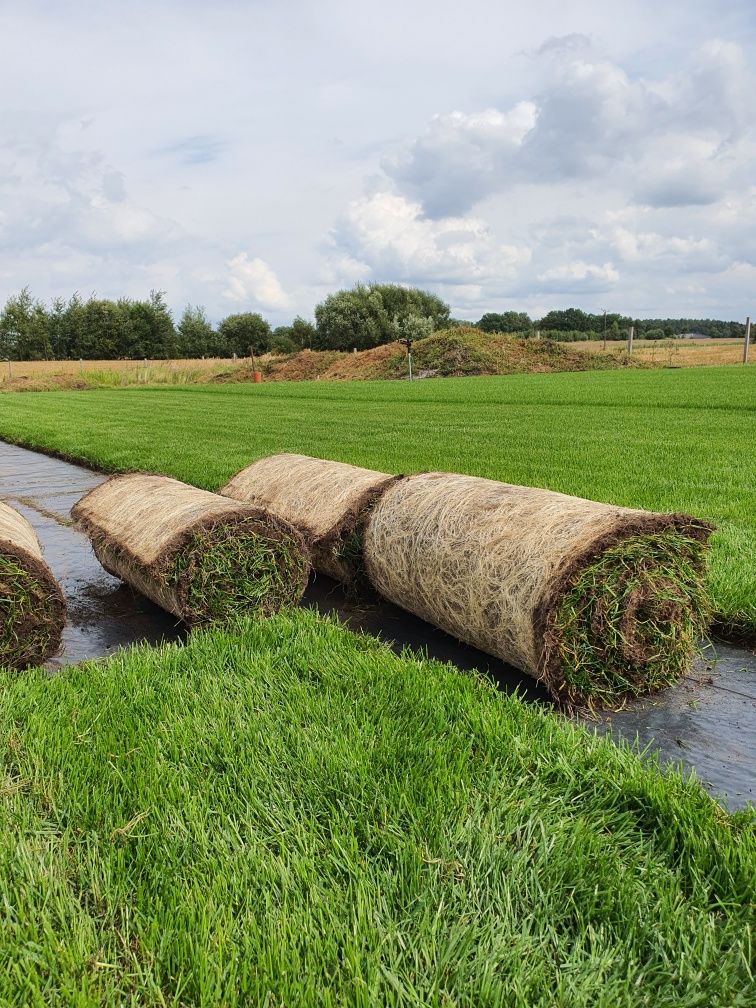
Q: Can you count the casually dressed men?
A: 0